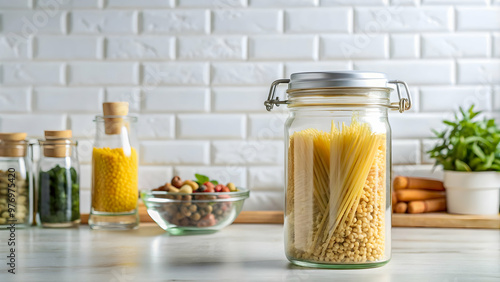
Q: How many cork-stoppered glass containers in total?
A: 3